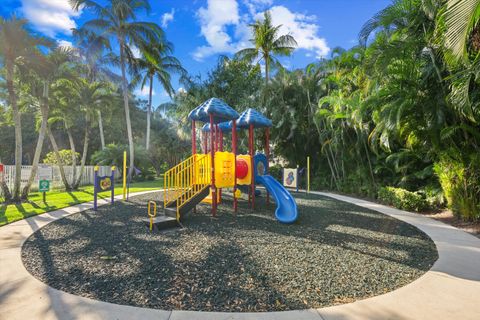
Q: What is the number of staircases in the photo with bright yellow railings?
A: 1